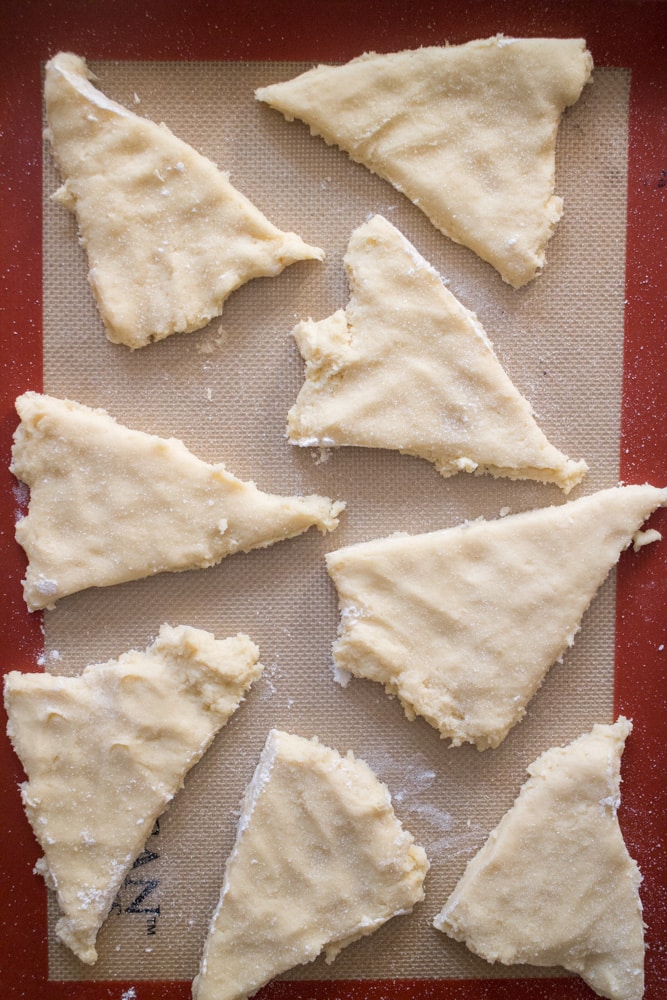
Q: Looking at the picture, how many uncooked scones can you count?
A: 8